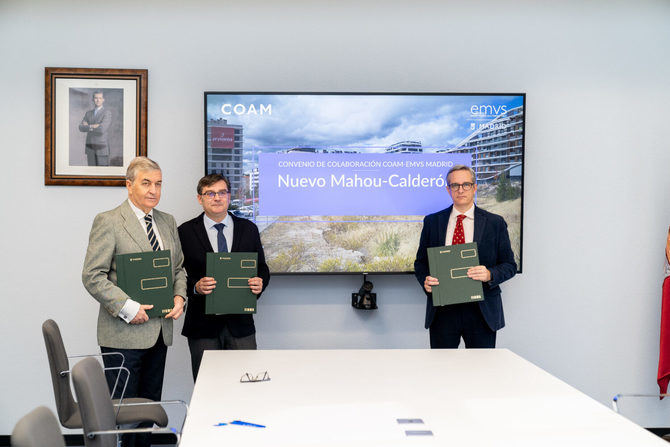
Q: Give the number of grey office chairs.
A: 3